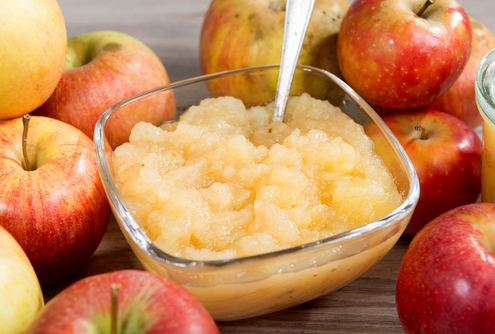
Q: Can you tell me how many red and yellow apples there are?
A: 10